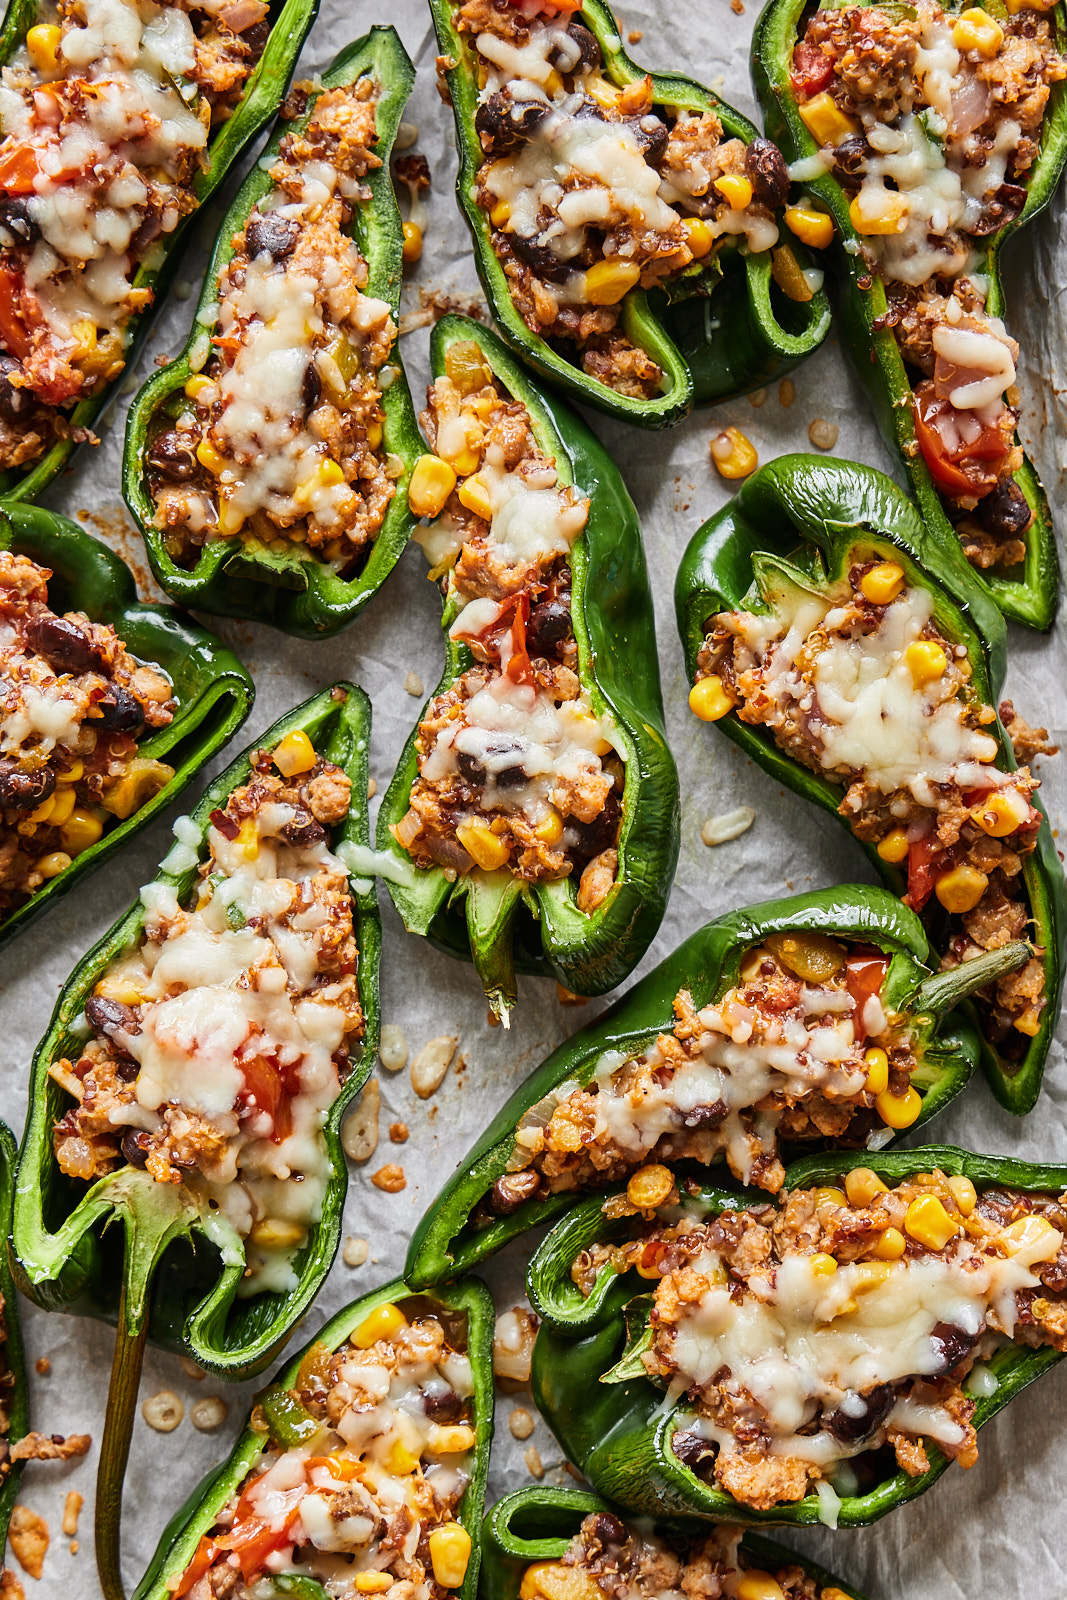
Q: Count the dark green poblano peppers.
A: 13